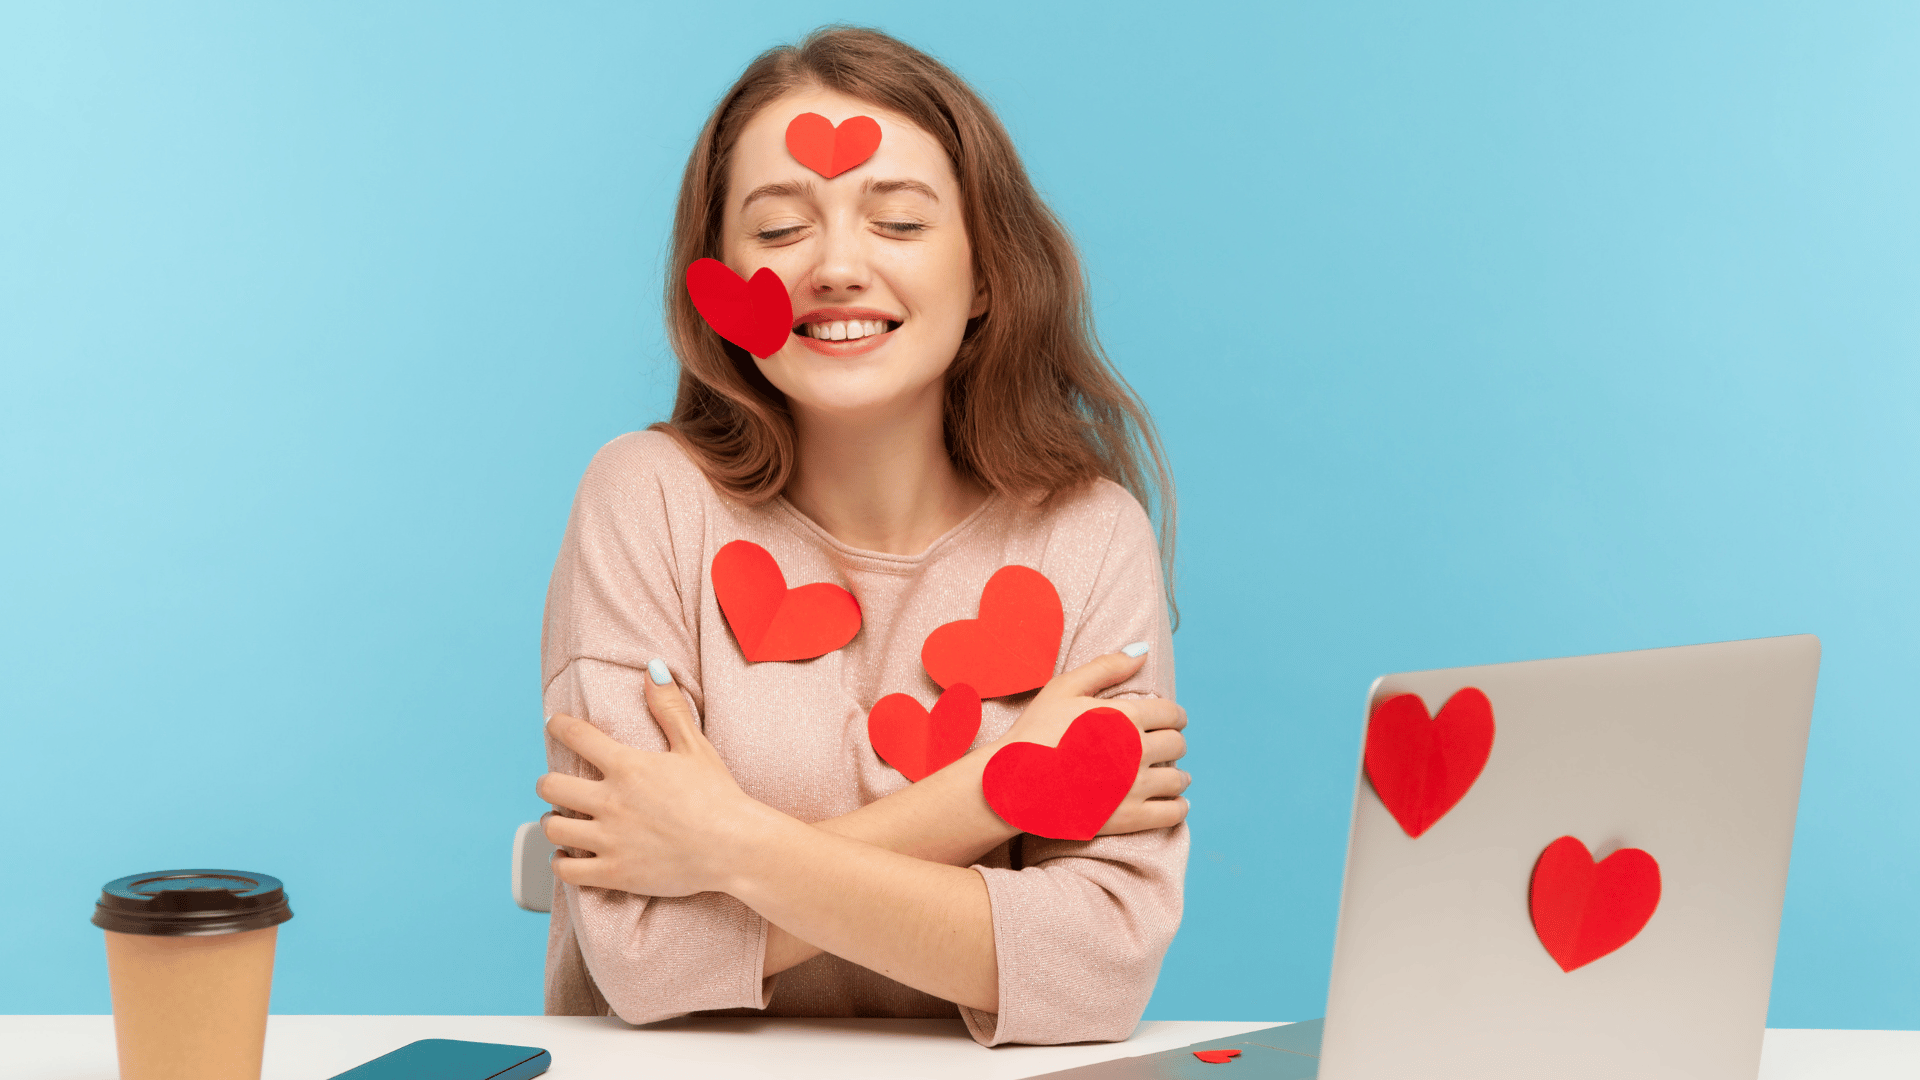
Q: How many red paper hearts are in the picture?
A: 9